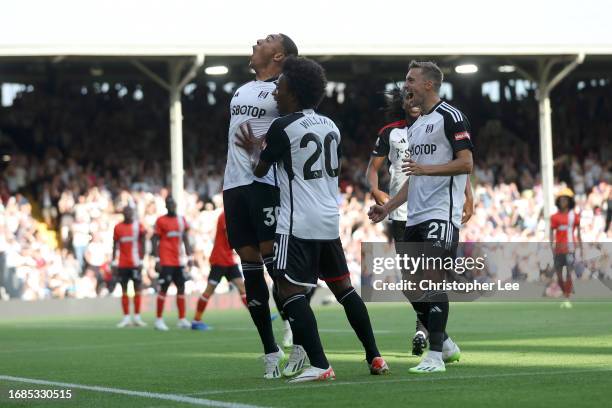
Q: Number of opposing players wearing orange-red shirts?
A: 4